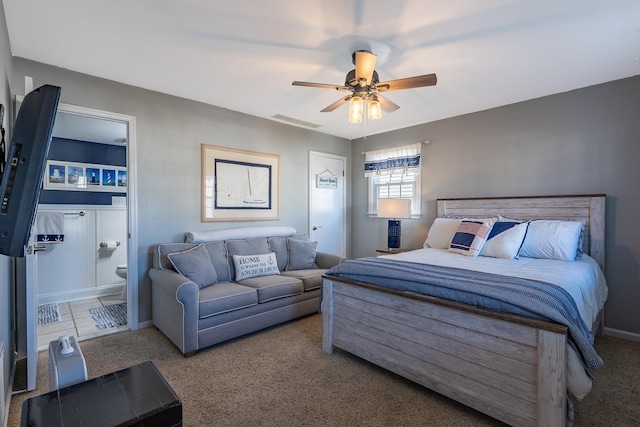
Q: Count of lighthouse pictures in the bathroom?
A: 5